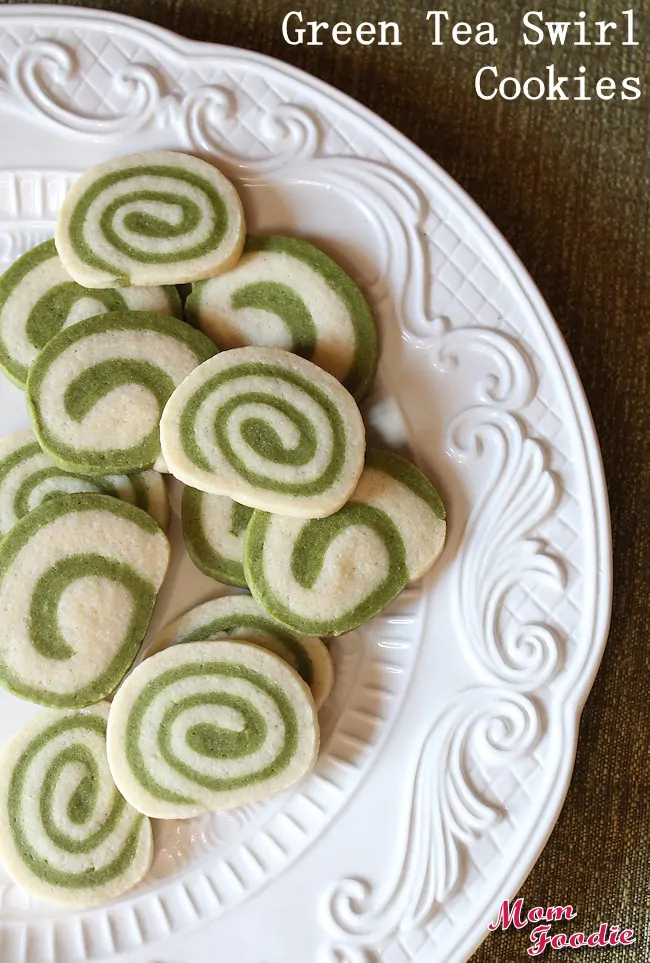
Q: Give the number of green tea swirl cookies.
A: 12